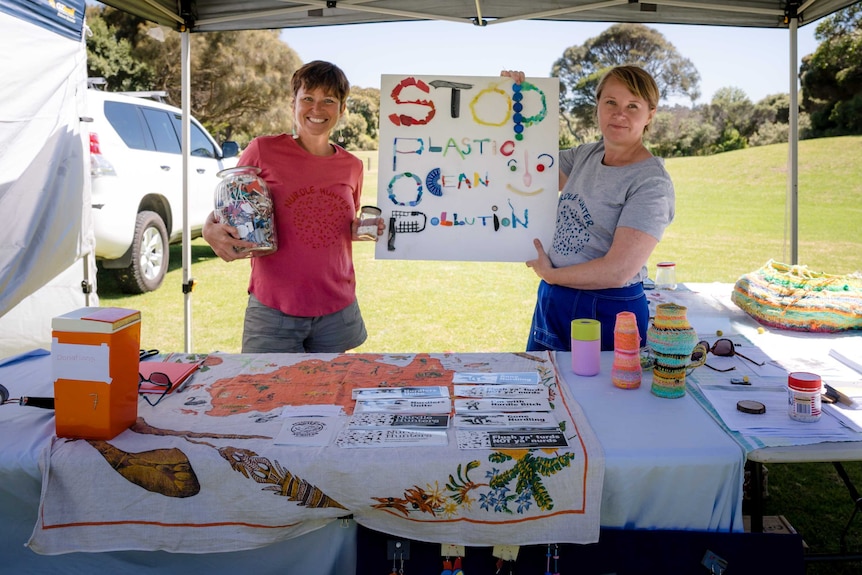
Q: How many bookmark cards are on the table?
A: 9